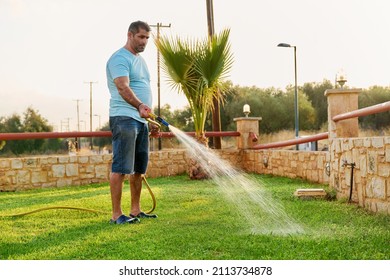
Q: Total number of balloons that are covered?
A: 0